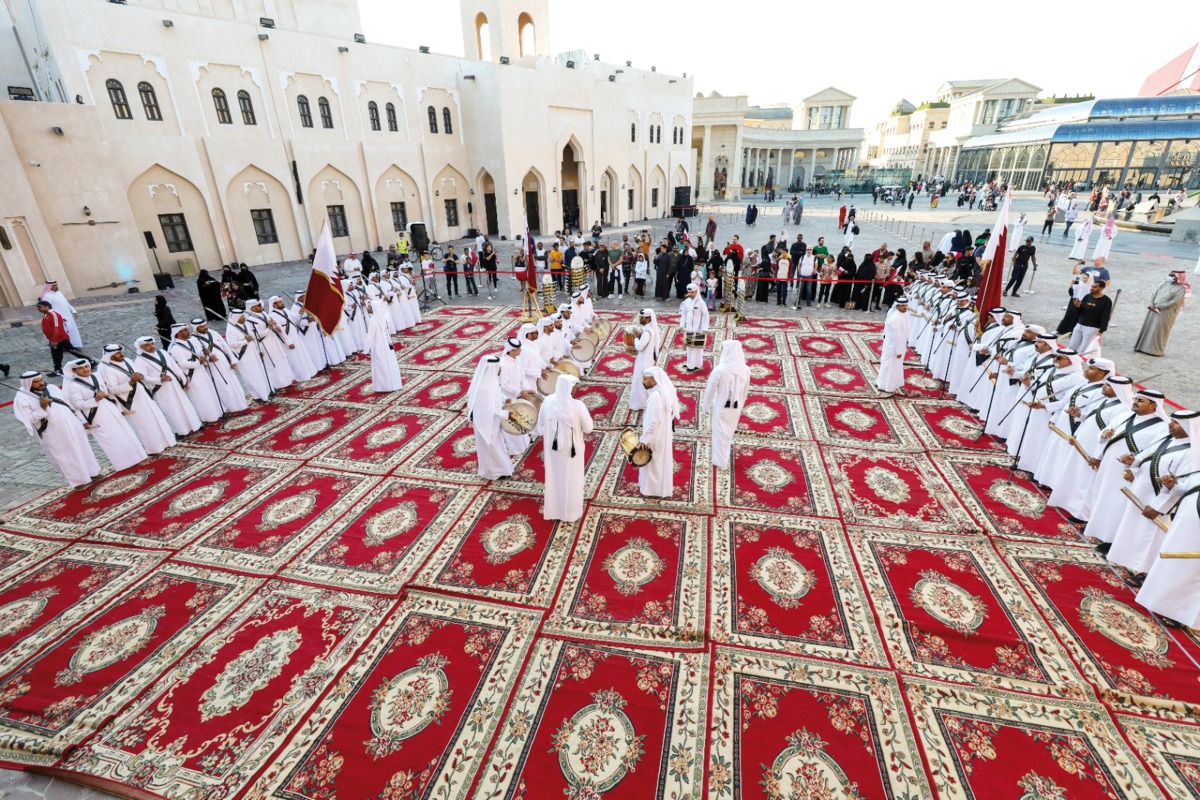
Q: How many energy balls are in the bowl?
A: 0